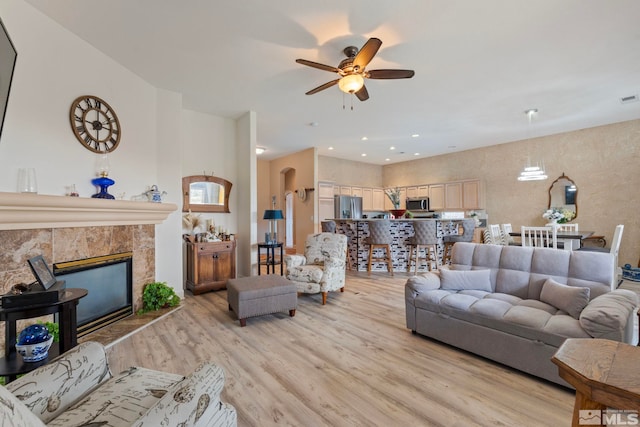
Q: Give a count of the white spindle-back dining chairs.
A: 5